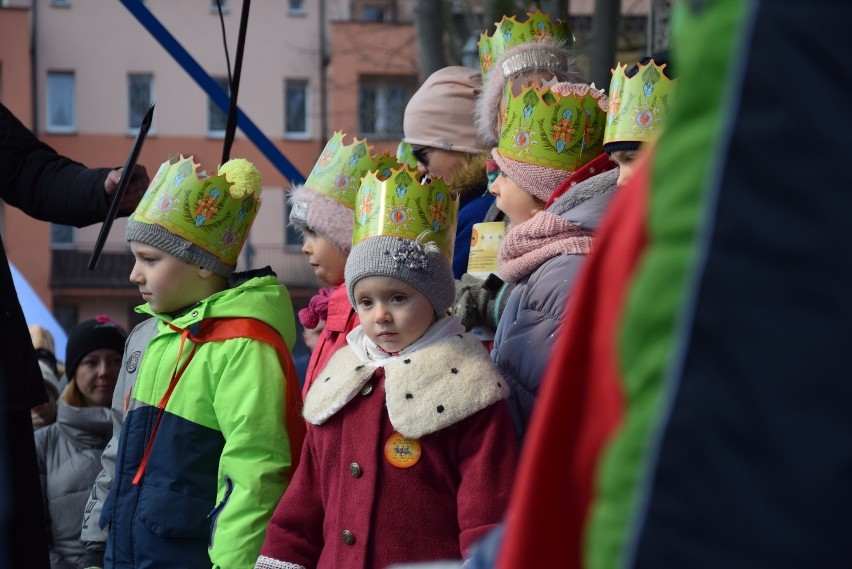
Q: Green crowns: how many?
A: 6